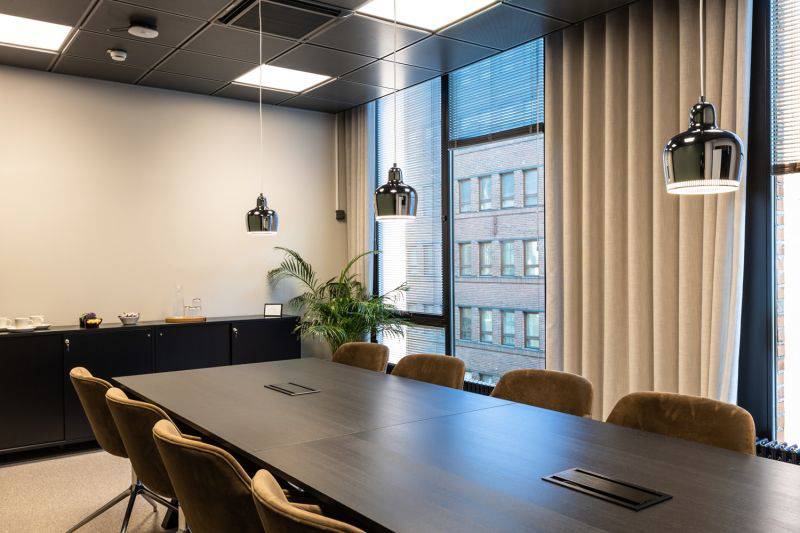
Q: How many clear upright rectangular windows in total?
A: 12